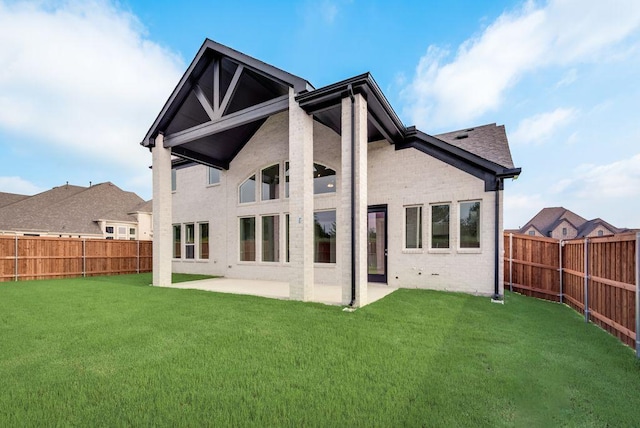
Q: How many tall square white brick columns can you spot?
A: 3